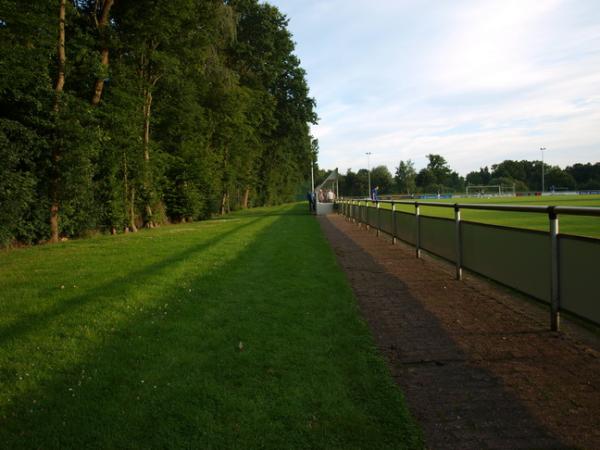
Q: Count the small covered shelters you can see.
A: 1